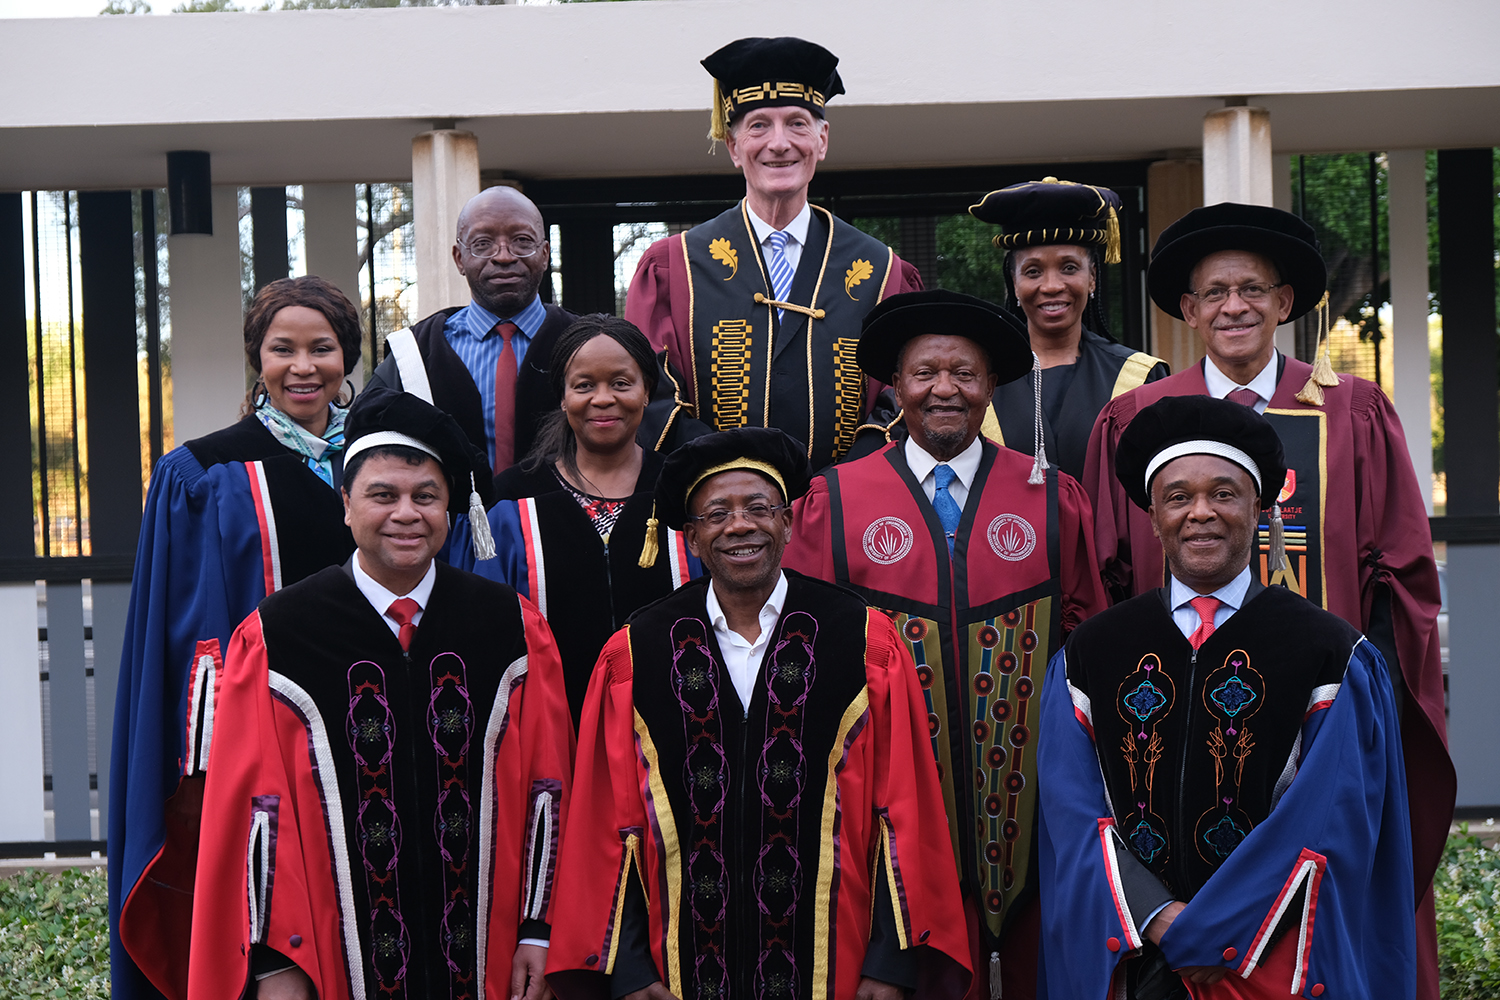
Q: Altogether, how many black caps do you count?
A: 7